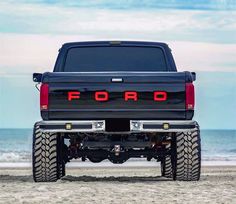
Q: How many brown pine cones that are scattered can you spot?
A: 0